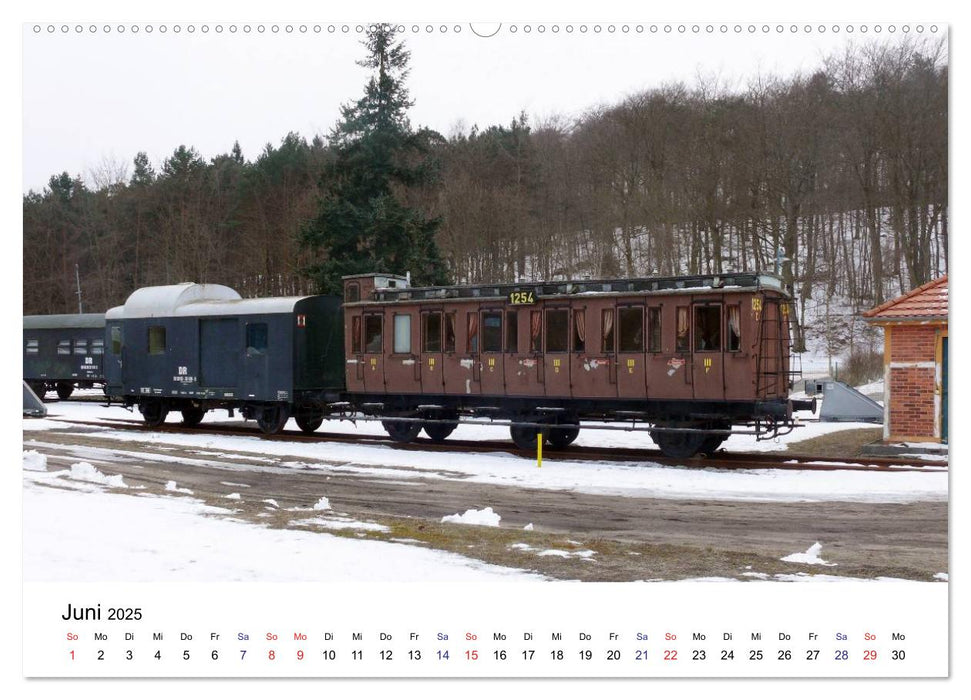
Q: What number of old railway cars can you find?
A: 3